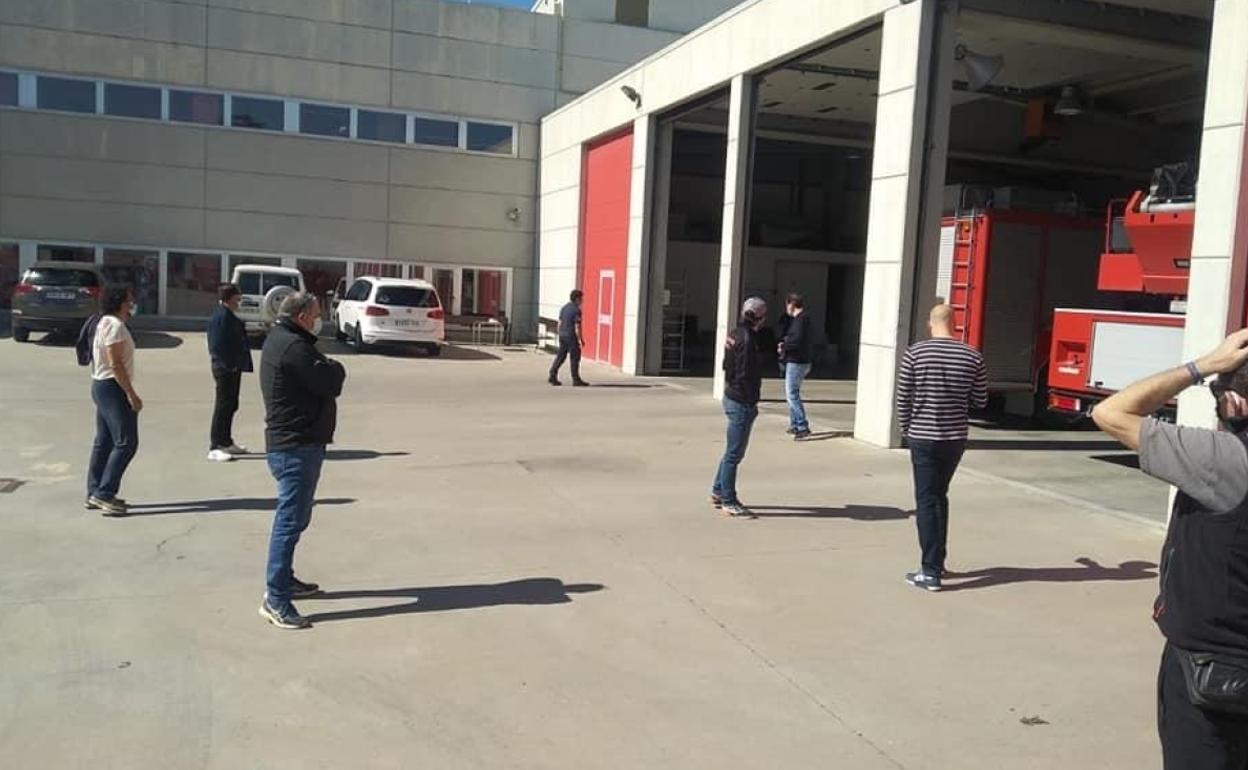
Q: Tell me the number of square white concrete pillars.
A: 4